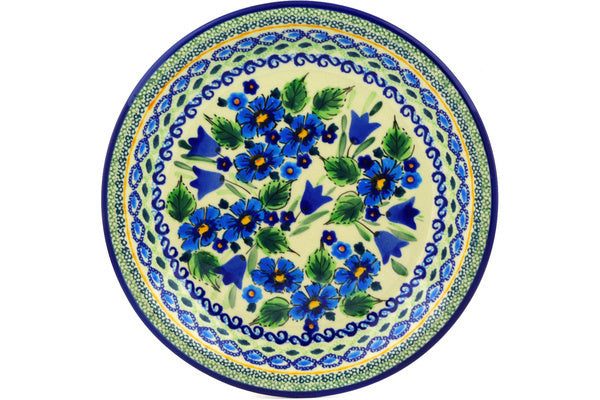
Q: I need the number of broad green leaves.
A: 13